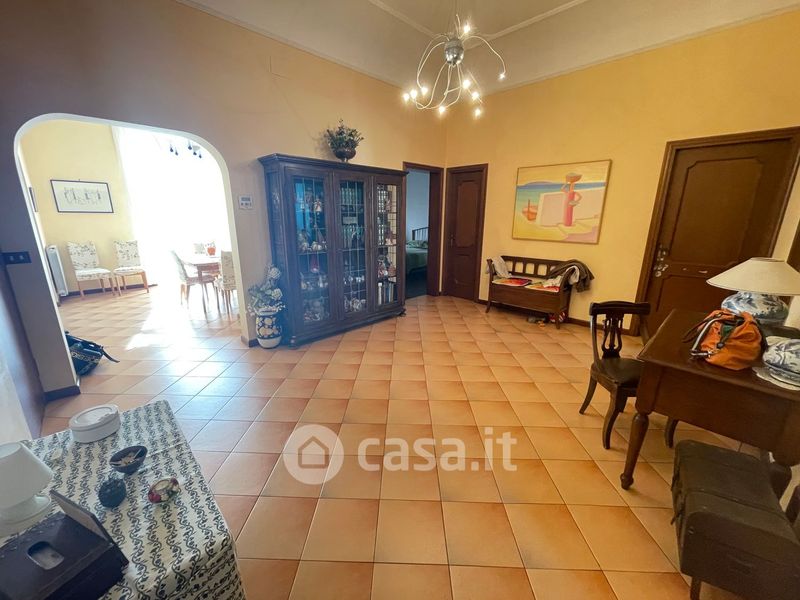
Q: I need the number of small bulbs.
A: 9